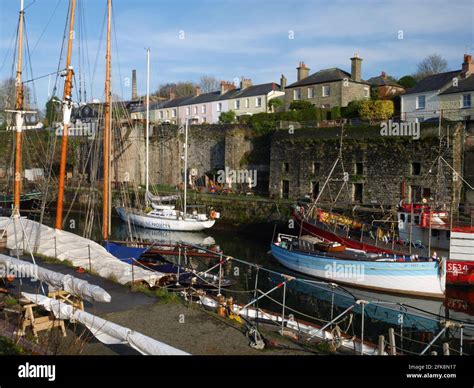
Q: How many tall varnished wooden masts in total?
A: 3